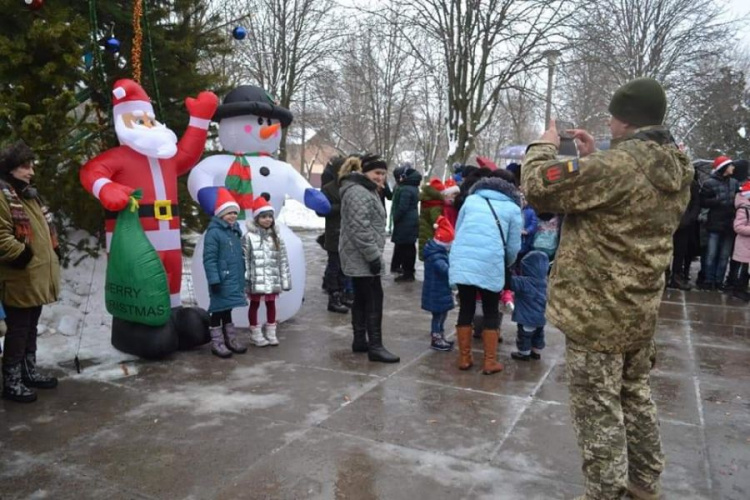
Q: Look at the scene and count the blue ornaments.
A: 2